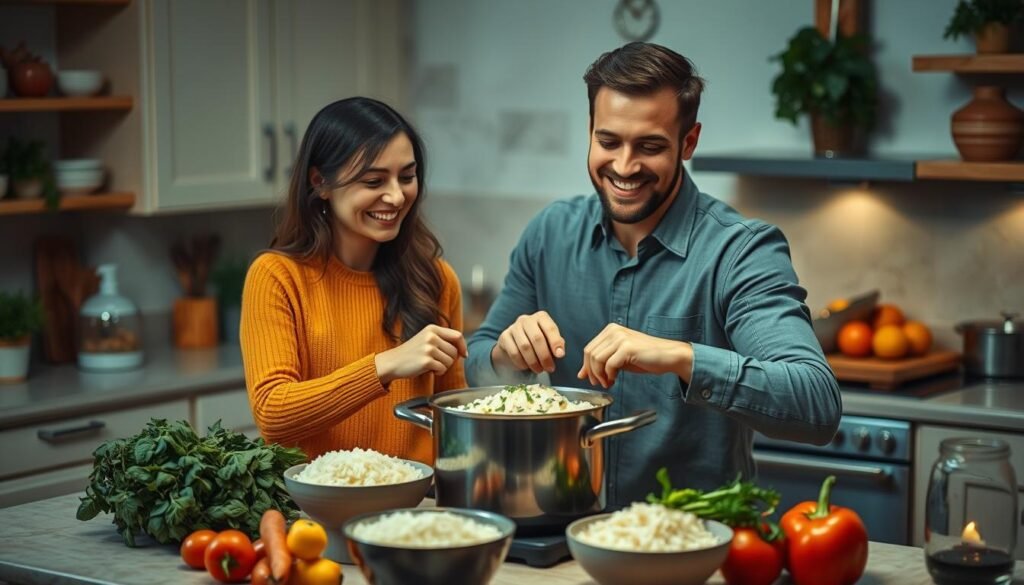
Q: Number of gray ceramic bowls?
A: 2